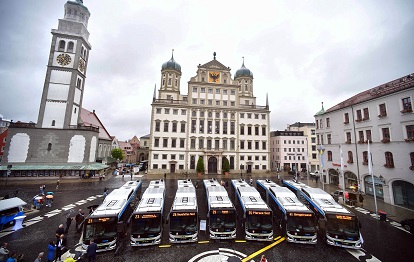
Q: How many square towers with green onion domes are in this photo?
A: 2